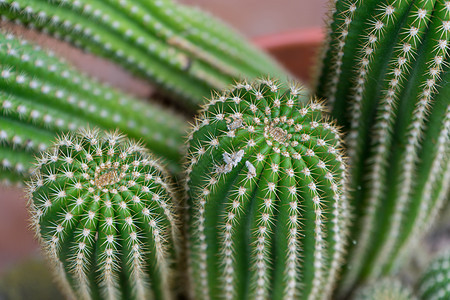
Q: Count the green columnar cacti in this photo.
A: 5